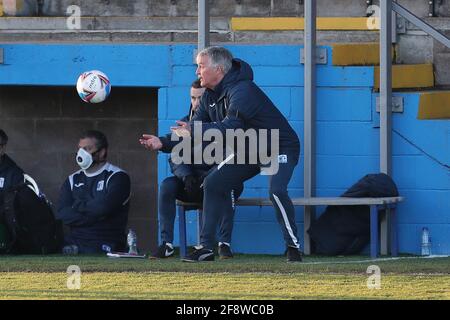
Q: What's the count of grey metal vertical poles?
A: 3